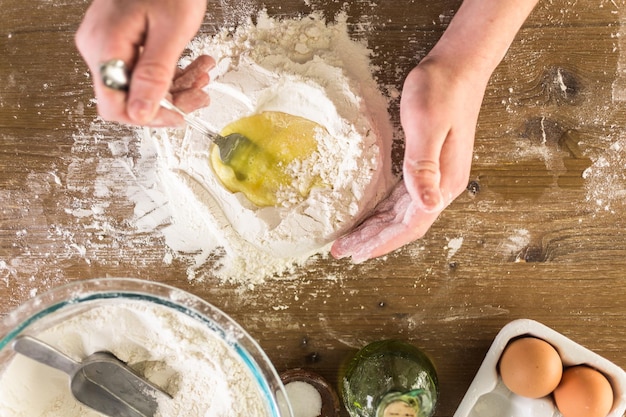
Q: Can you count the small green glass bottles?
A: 1